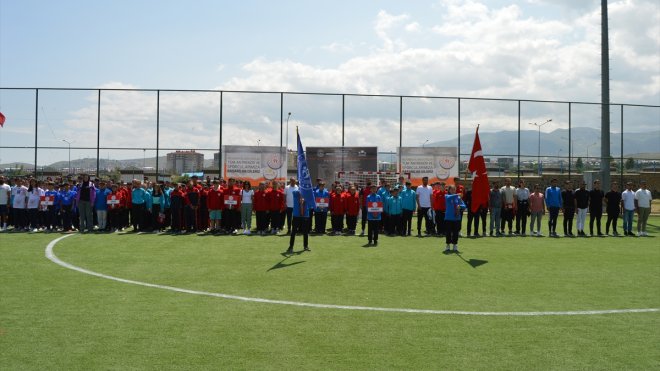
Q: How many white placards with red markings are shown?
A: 5